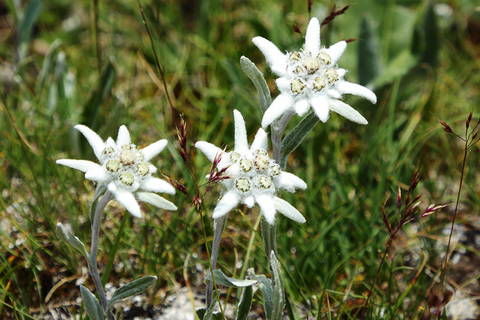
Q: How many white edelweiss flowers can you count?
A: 3